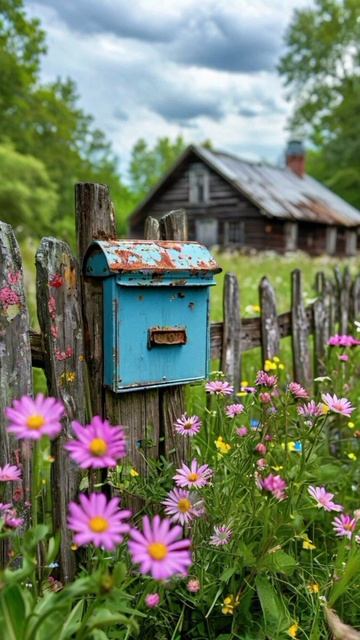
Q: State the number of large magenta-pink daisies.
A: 4